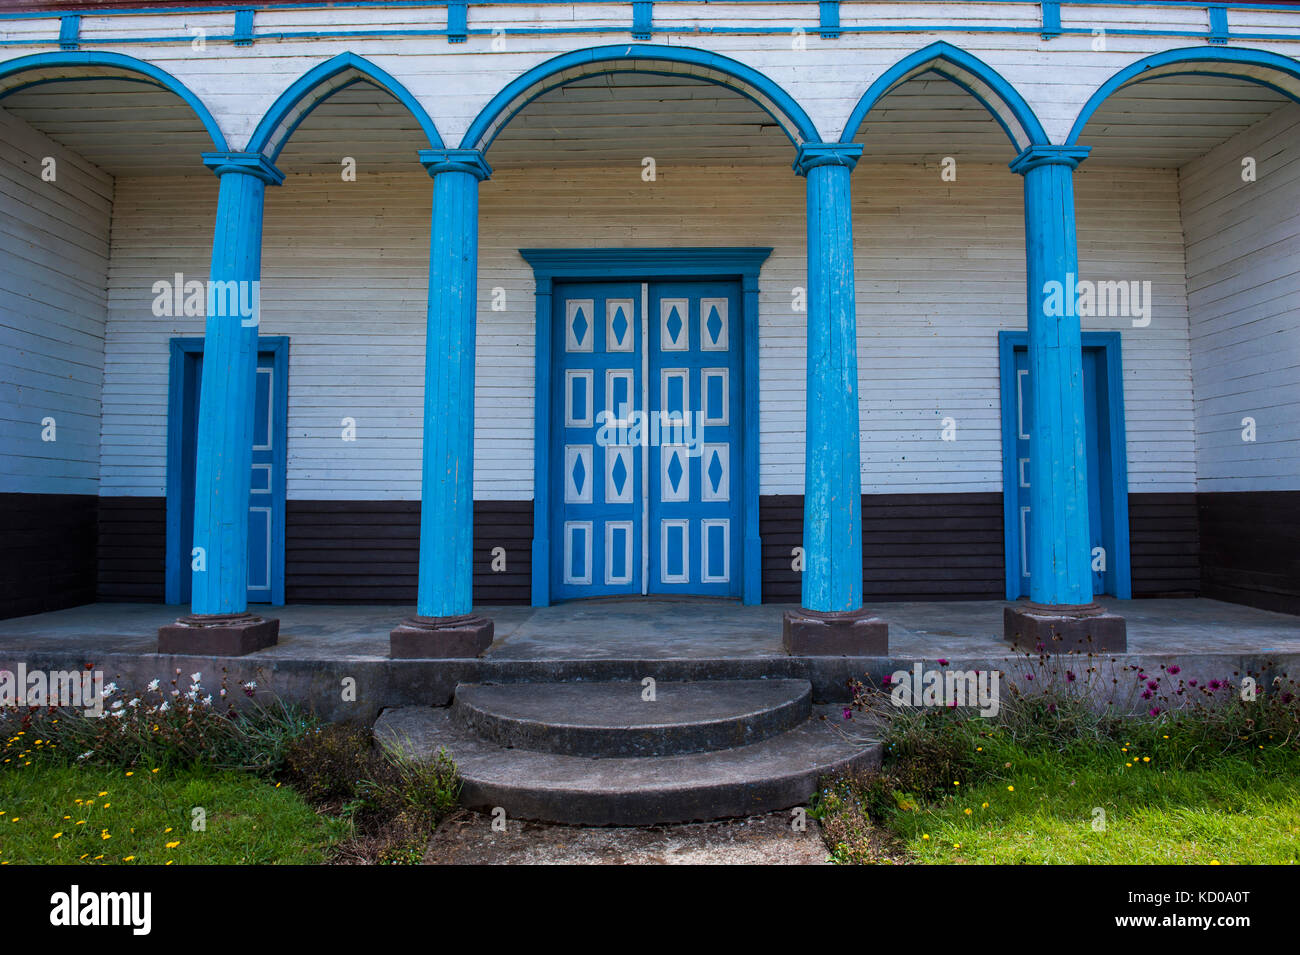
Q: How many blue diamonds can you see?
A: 8